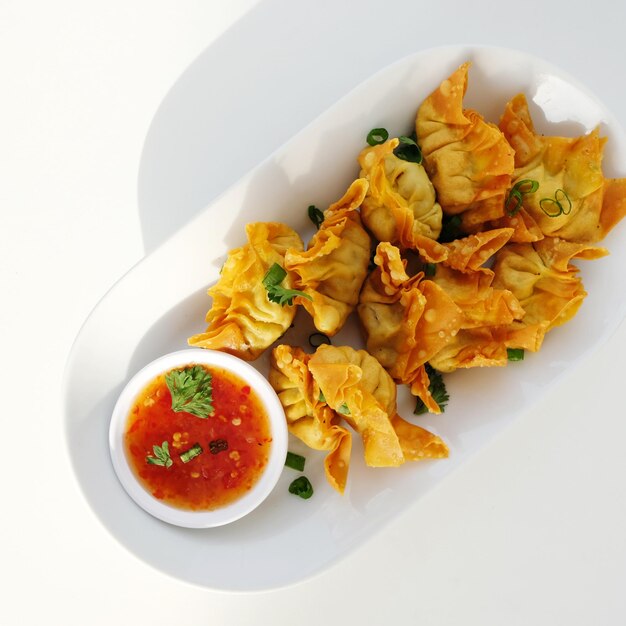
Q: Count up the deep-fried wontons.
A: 10